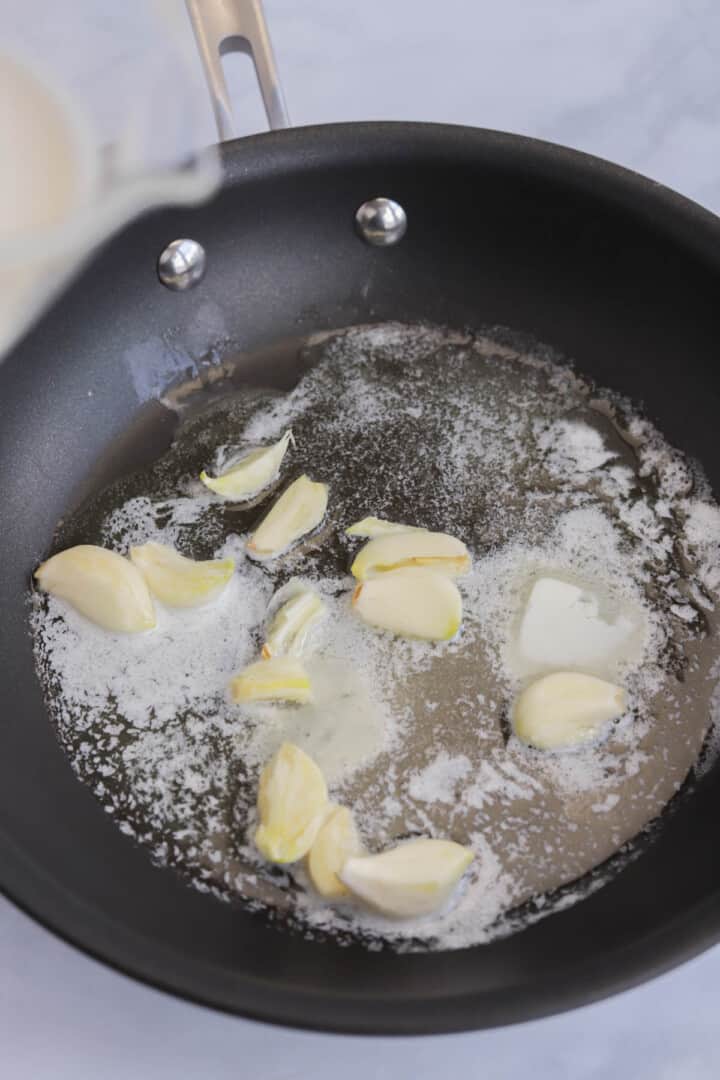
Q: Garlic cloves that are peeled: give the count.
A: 13